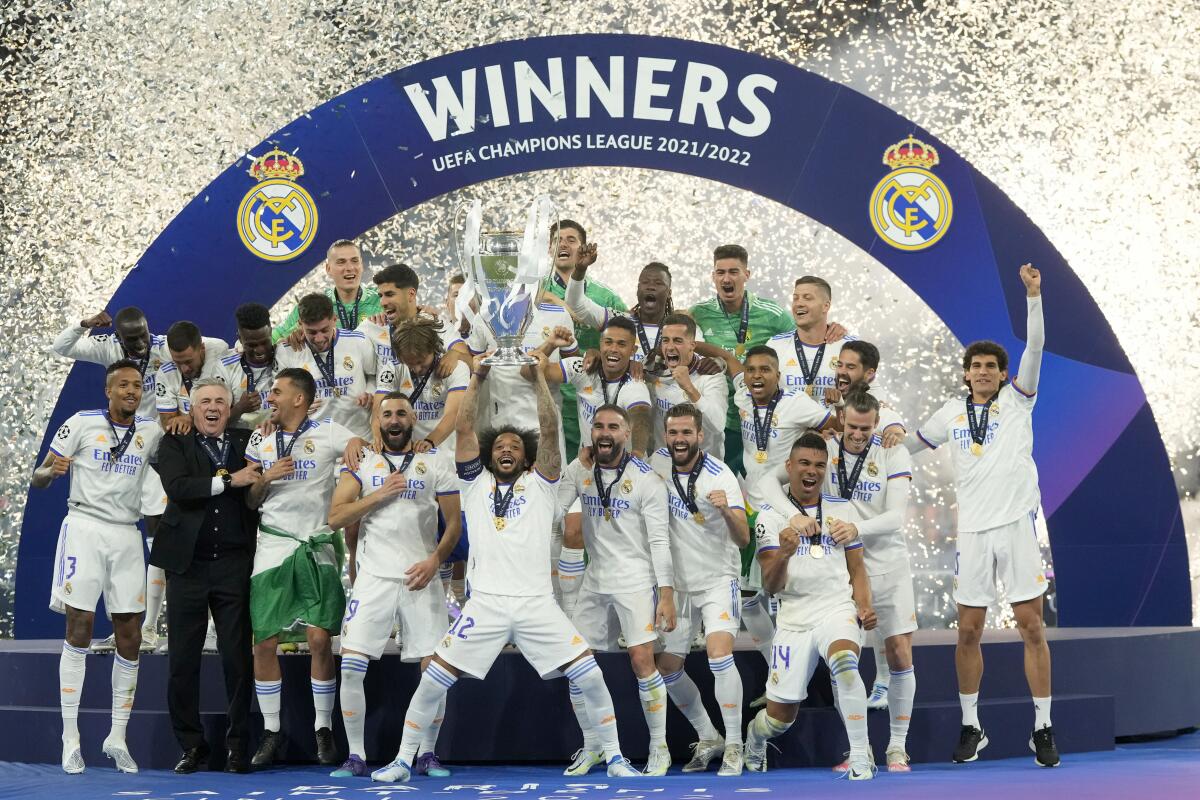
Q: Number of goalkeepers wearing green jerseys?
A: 3